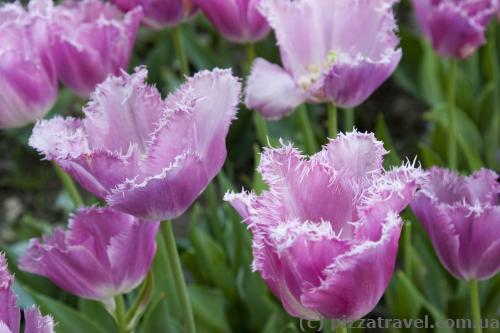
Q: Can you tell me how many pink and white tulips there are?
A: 11